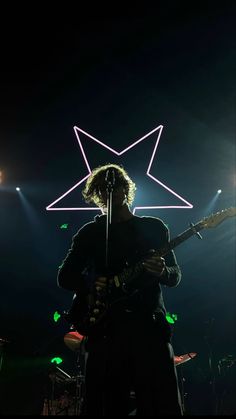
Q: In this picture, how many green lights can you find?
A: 4